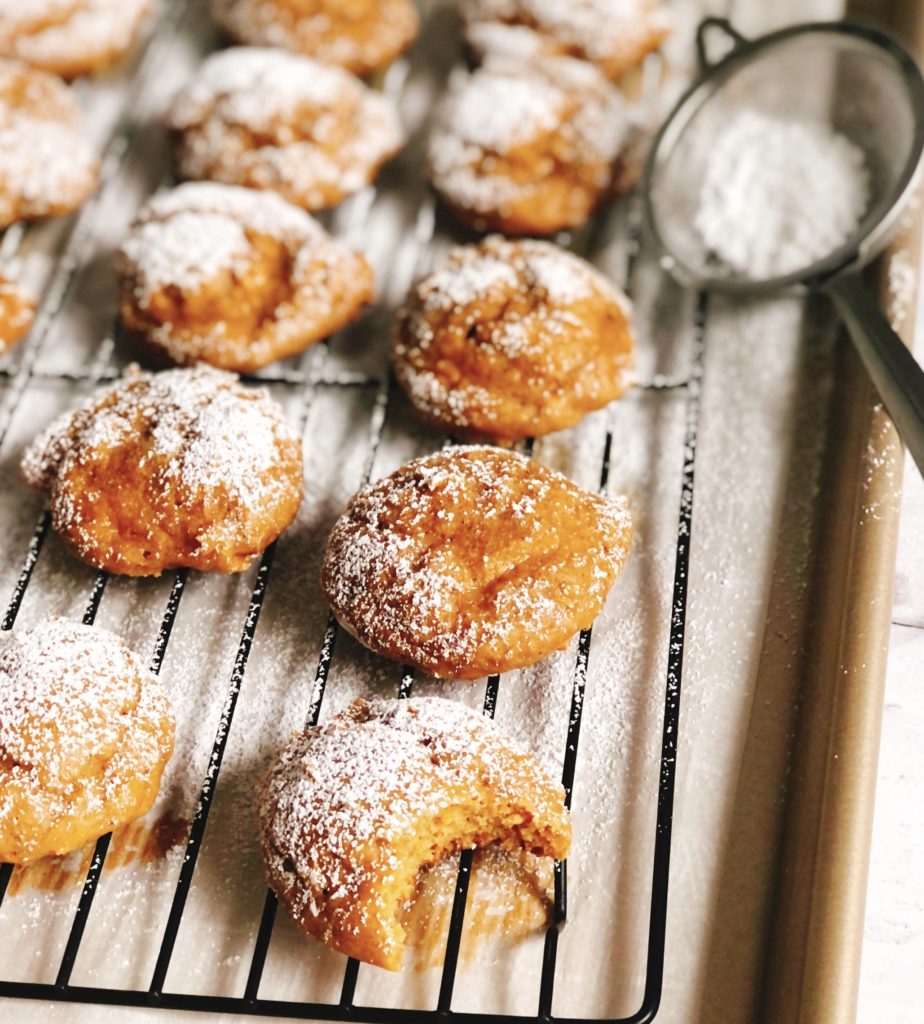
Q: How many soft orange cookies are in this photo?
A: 13